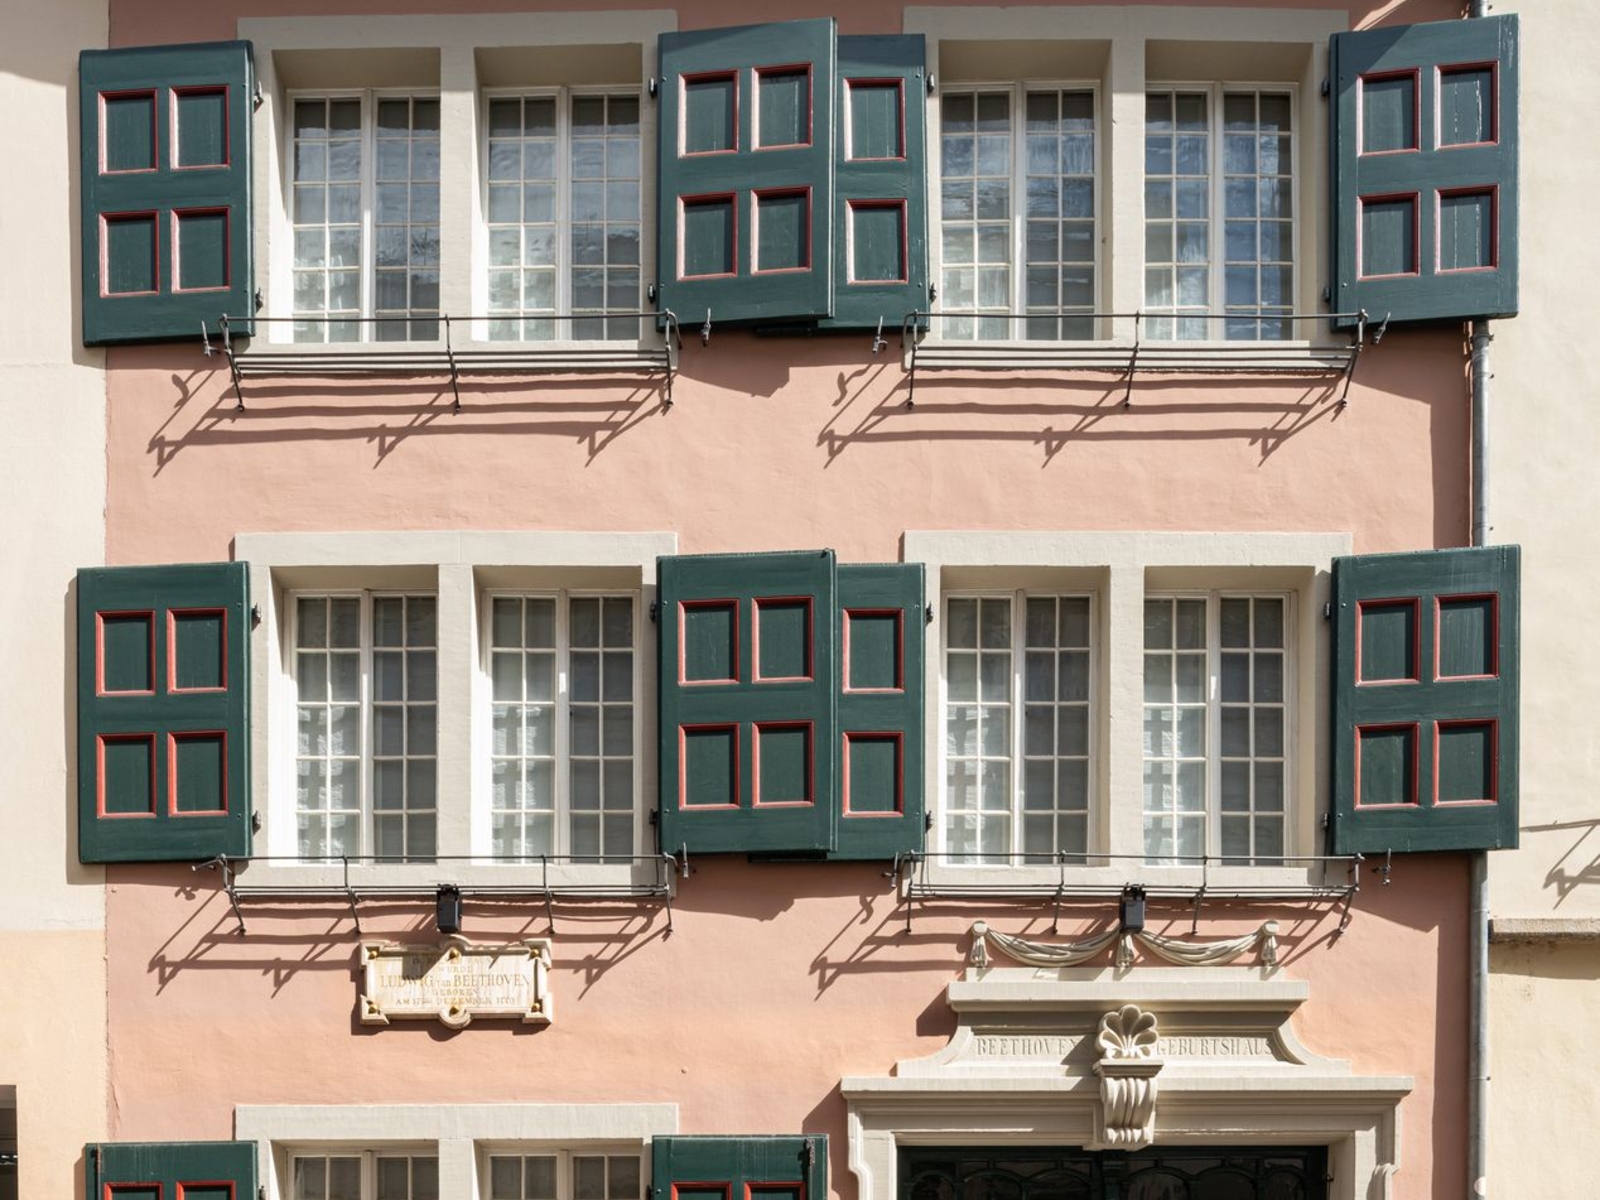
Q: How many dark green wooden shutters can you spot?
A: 10